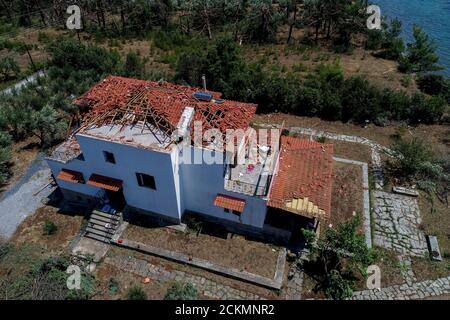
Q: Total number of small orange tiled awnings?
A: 3